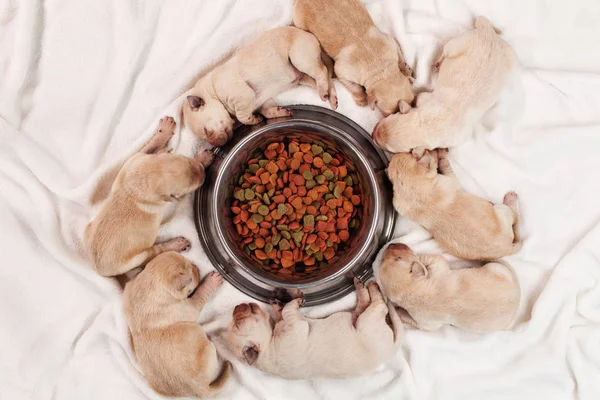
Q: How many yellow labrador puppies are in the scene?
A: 8